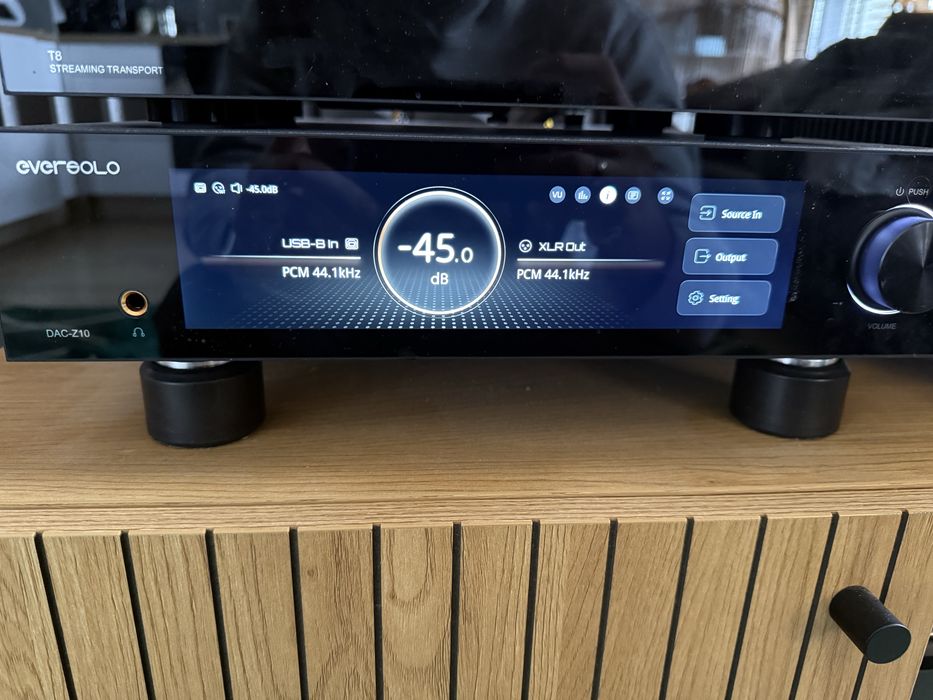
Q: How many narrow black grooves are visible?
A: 12